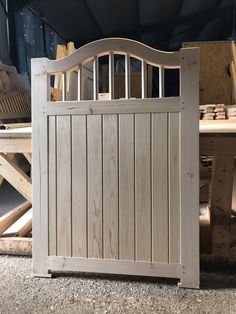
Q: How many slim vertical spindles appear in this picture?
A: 7